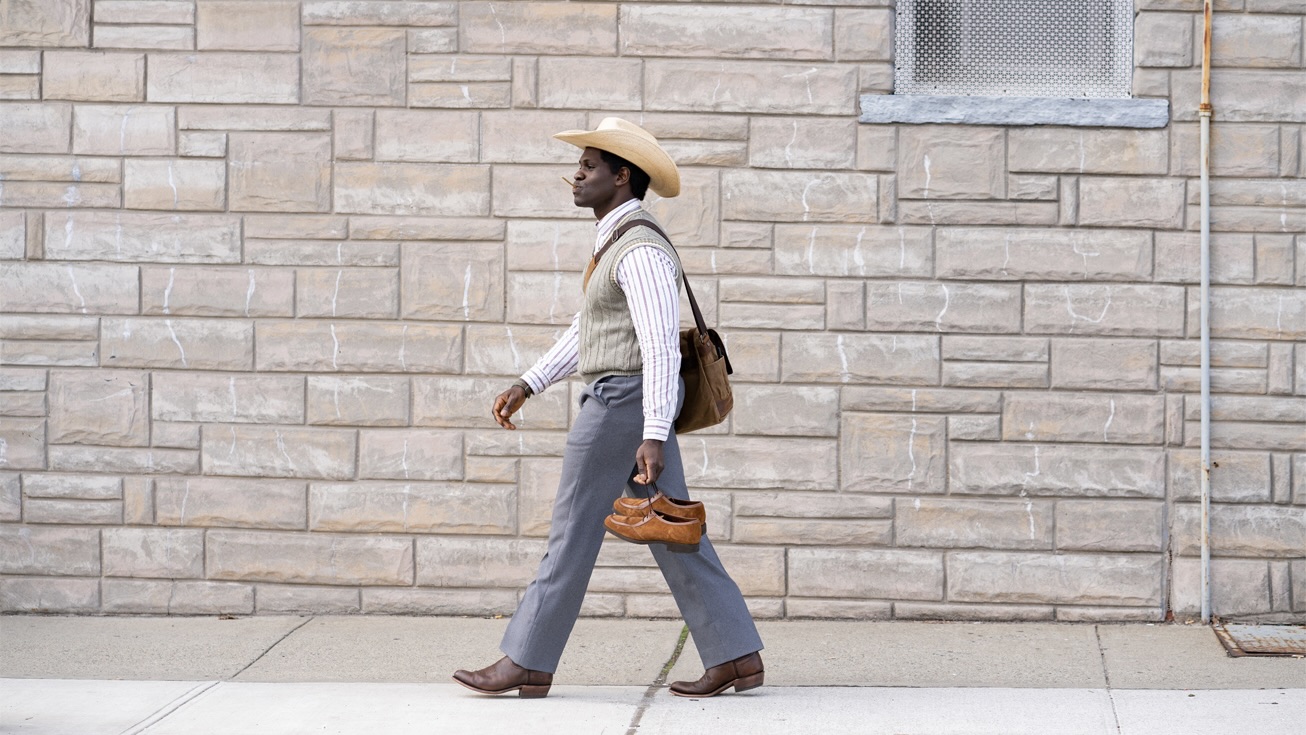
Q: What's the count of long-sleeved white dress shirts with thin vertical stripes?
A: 1